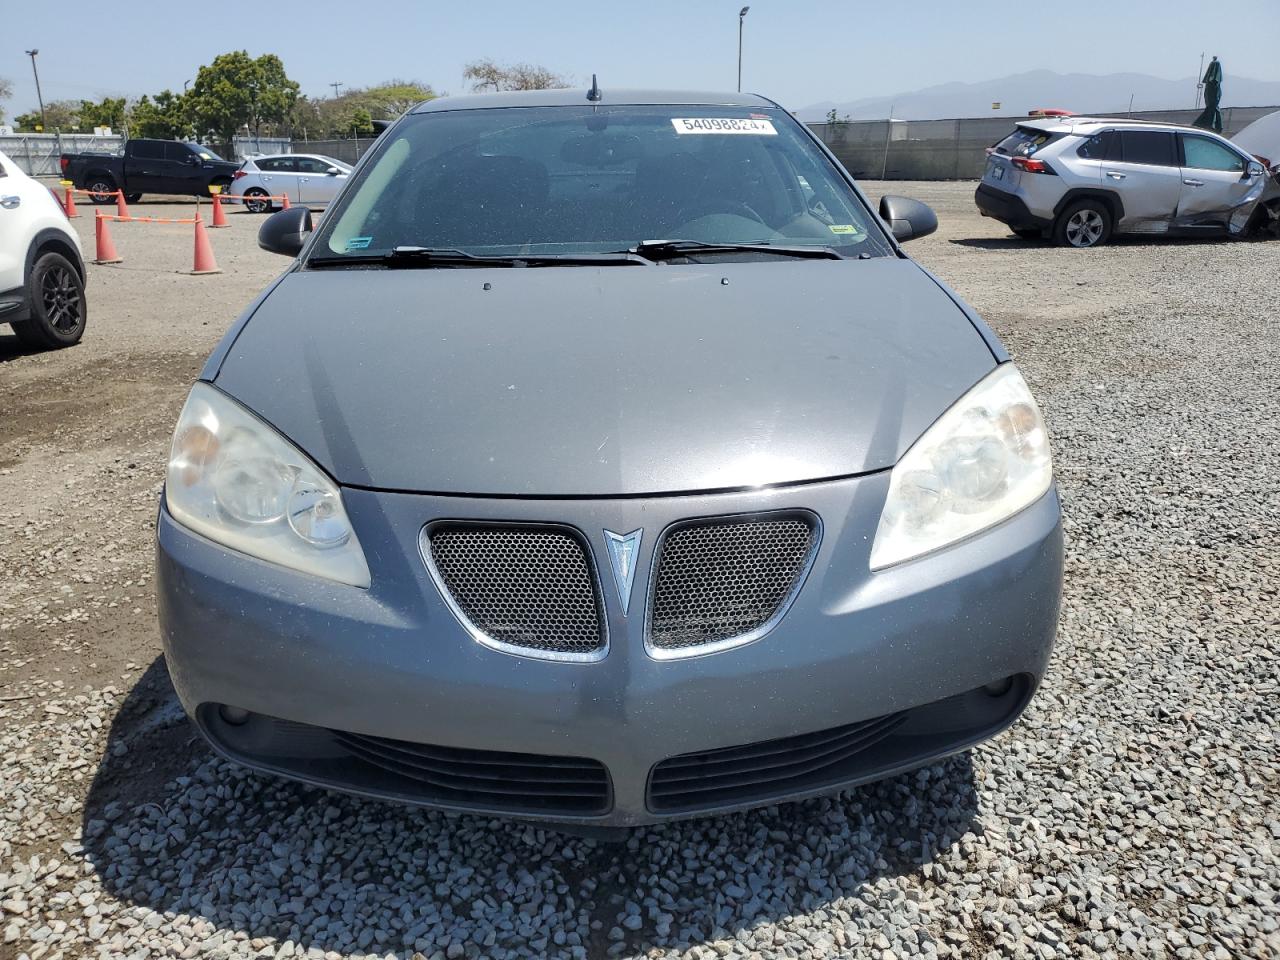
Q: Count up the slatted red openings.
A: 0